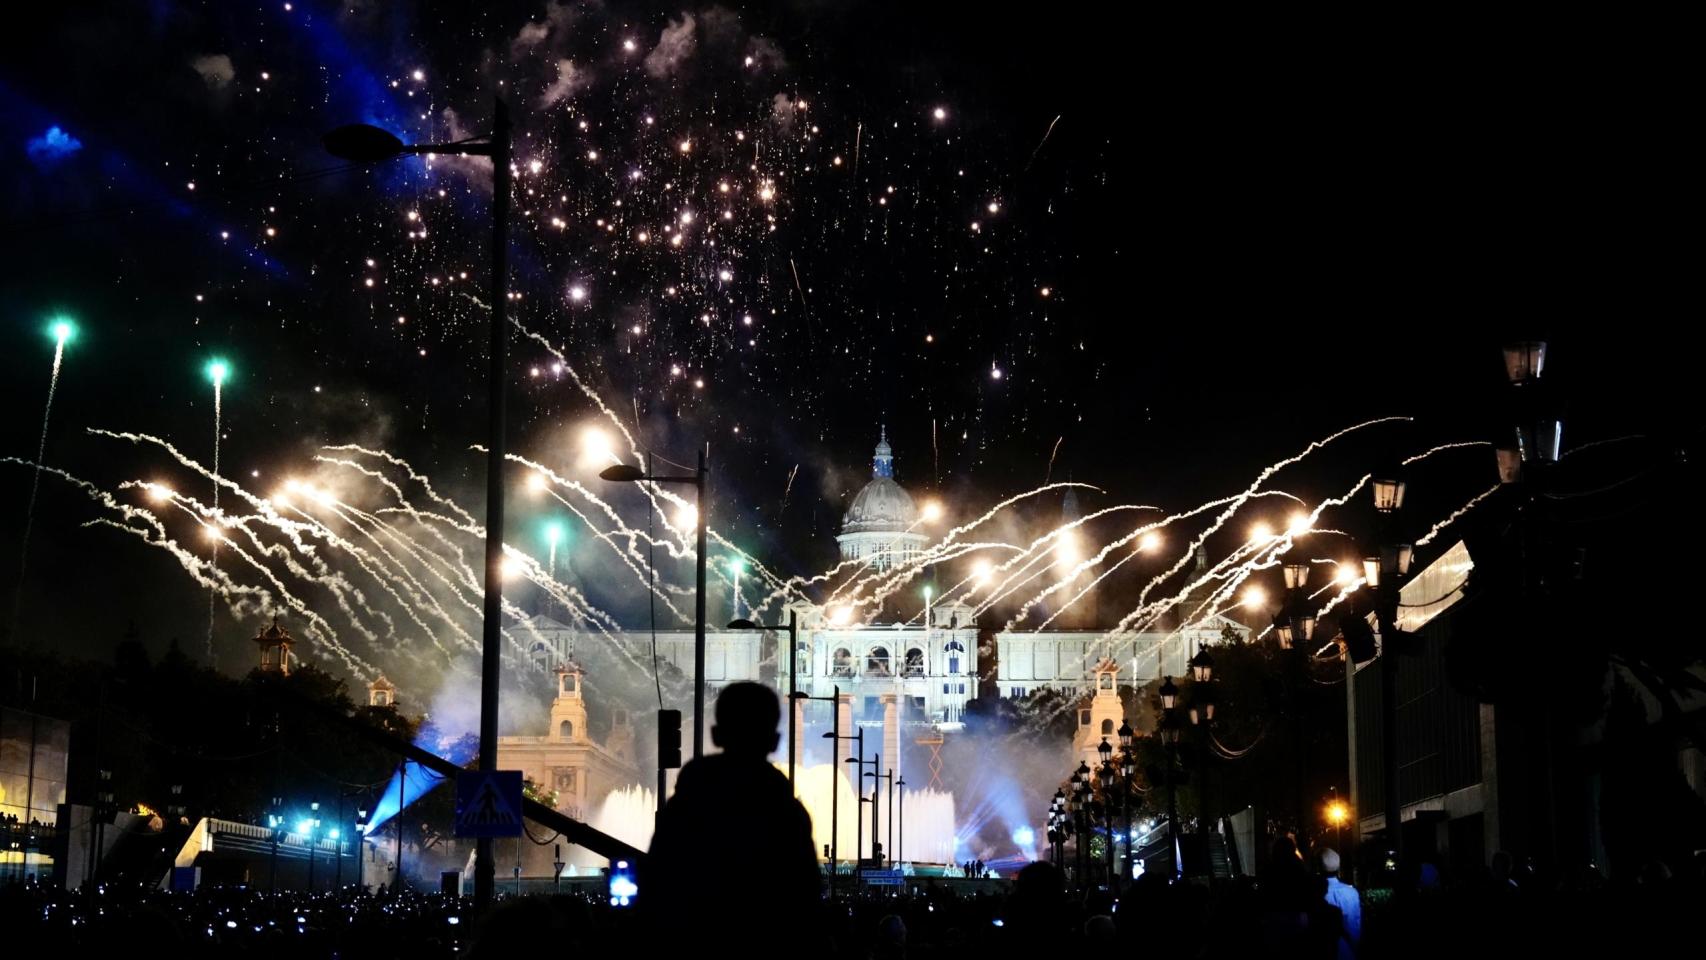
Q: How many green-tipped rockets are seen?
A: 5